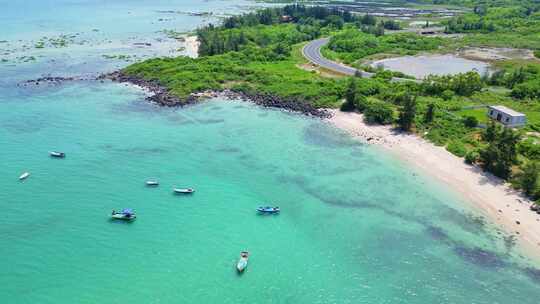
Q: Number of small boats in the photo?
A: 7